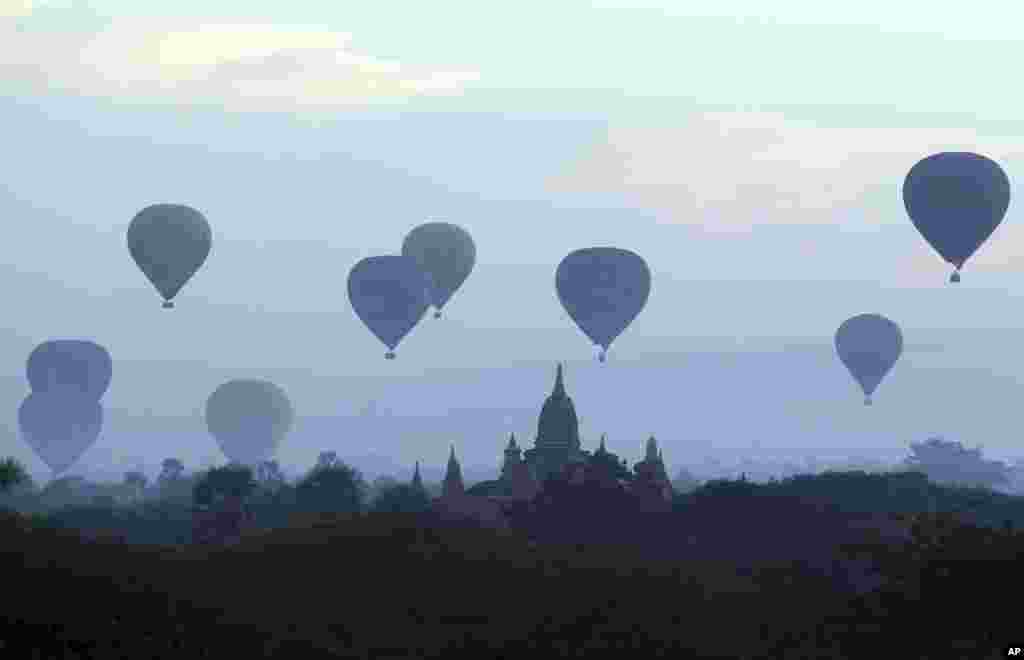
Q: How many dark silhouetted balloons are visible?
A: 9